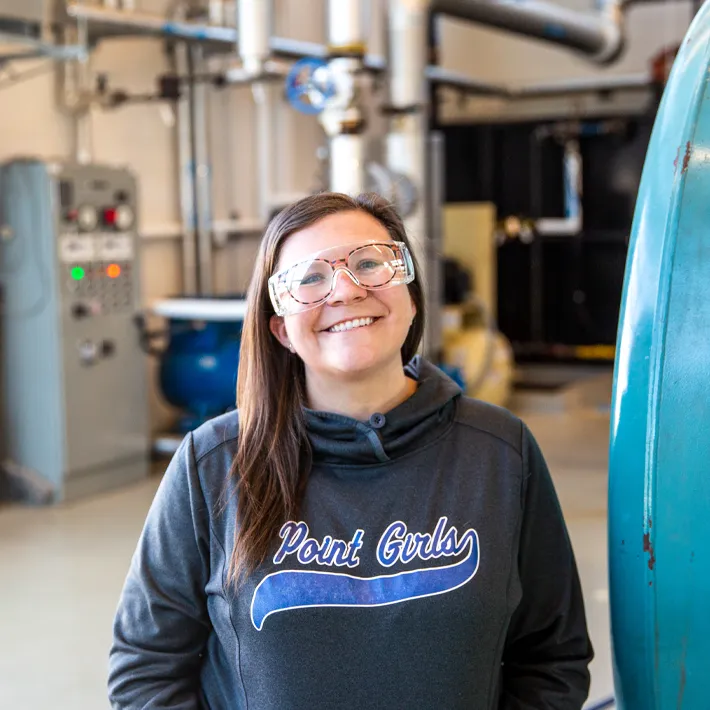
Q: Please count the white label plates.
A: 2